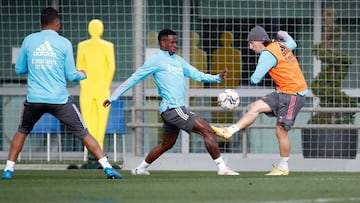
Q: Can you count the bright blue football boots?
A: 2